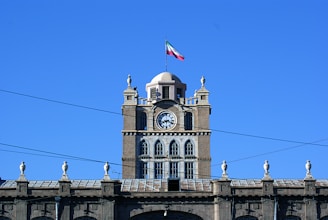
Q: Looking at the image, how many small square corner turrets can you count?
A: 2